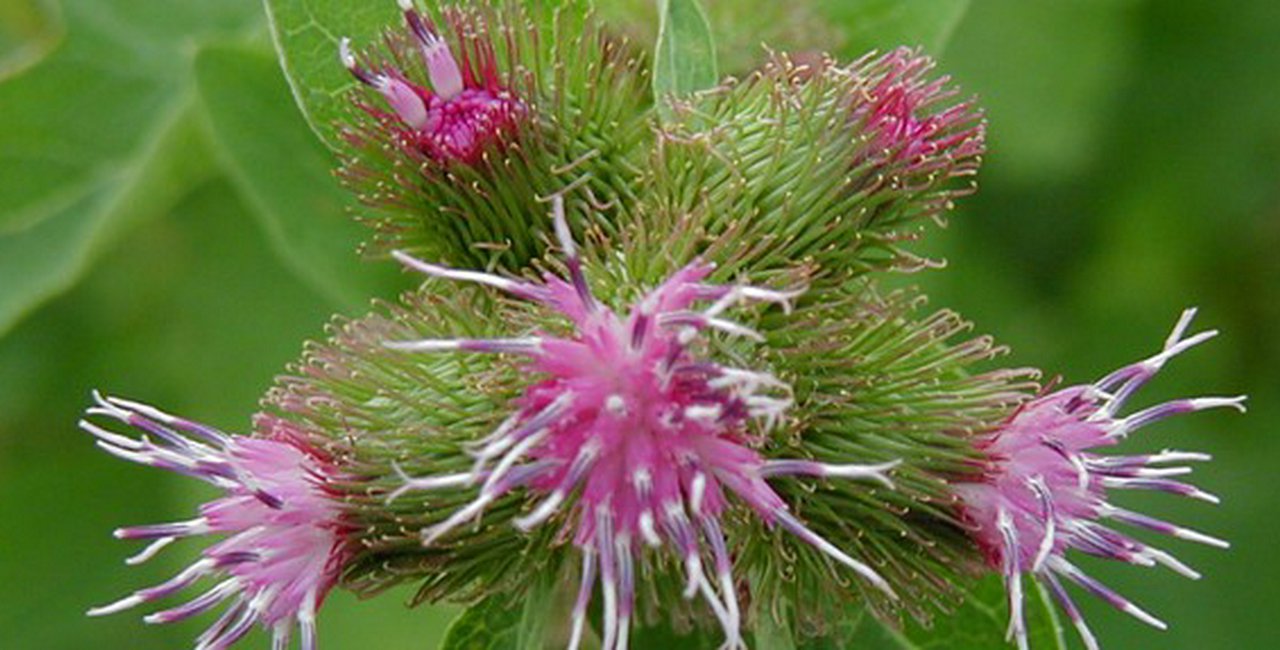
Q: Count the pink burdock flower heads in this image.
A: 5